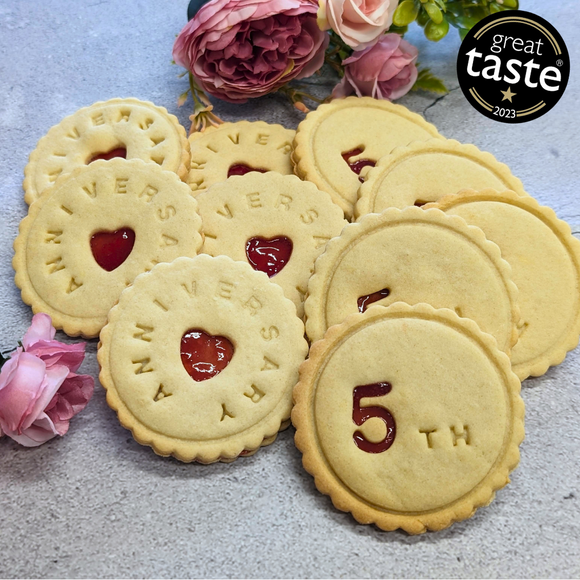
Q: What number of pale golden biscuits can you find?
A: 10